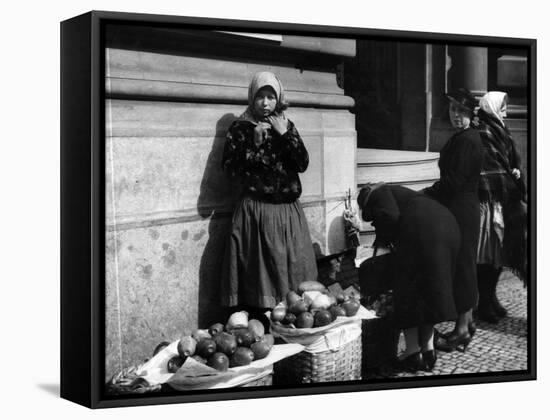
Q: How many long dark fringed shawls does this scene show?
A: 1